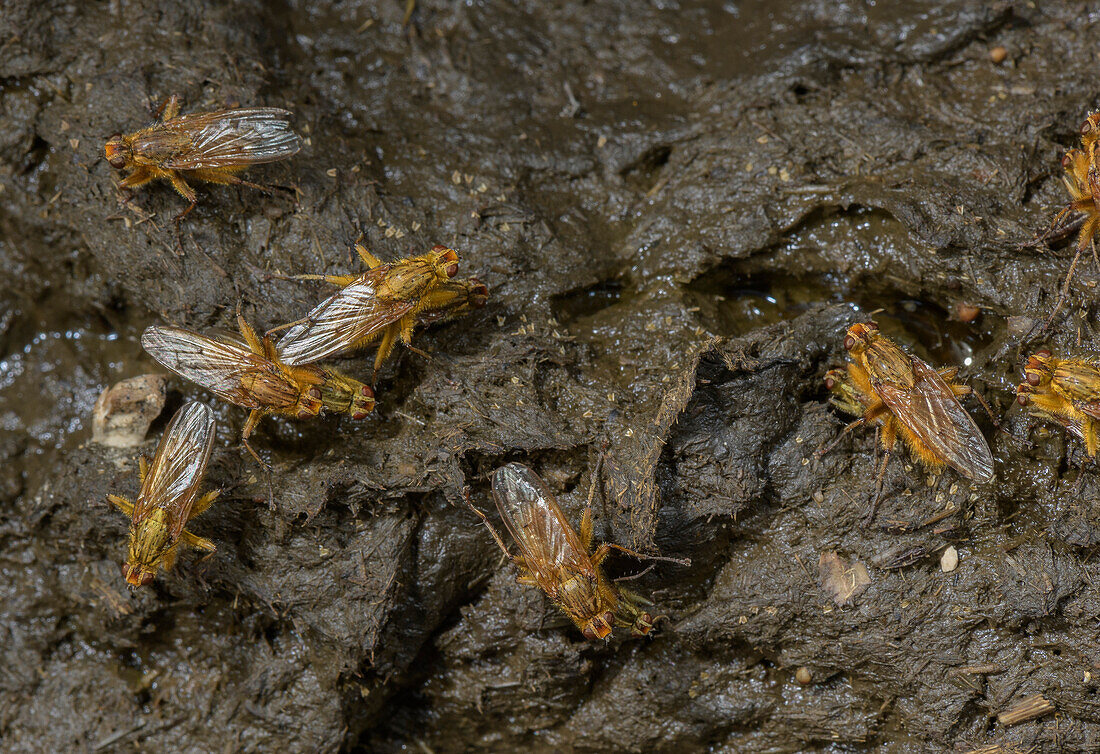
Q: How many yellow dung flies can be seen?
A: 14